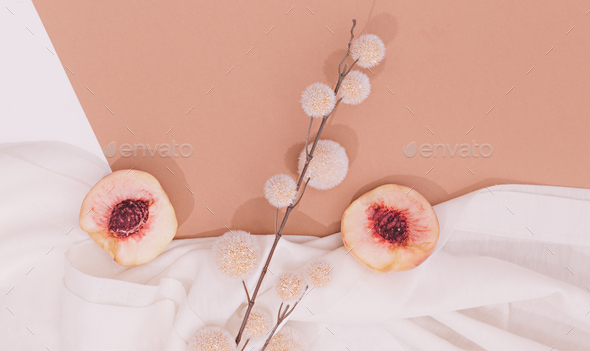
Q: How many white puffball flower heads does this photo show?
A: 11